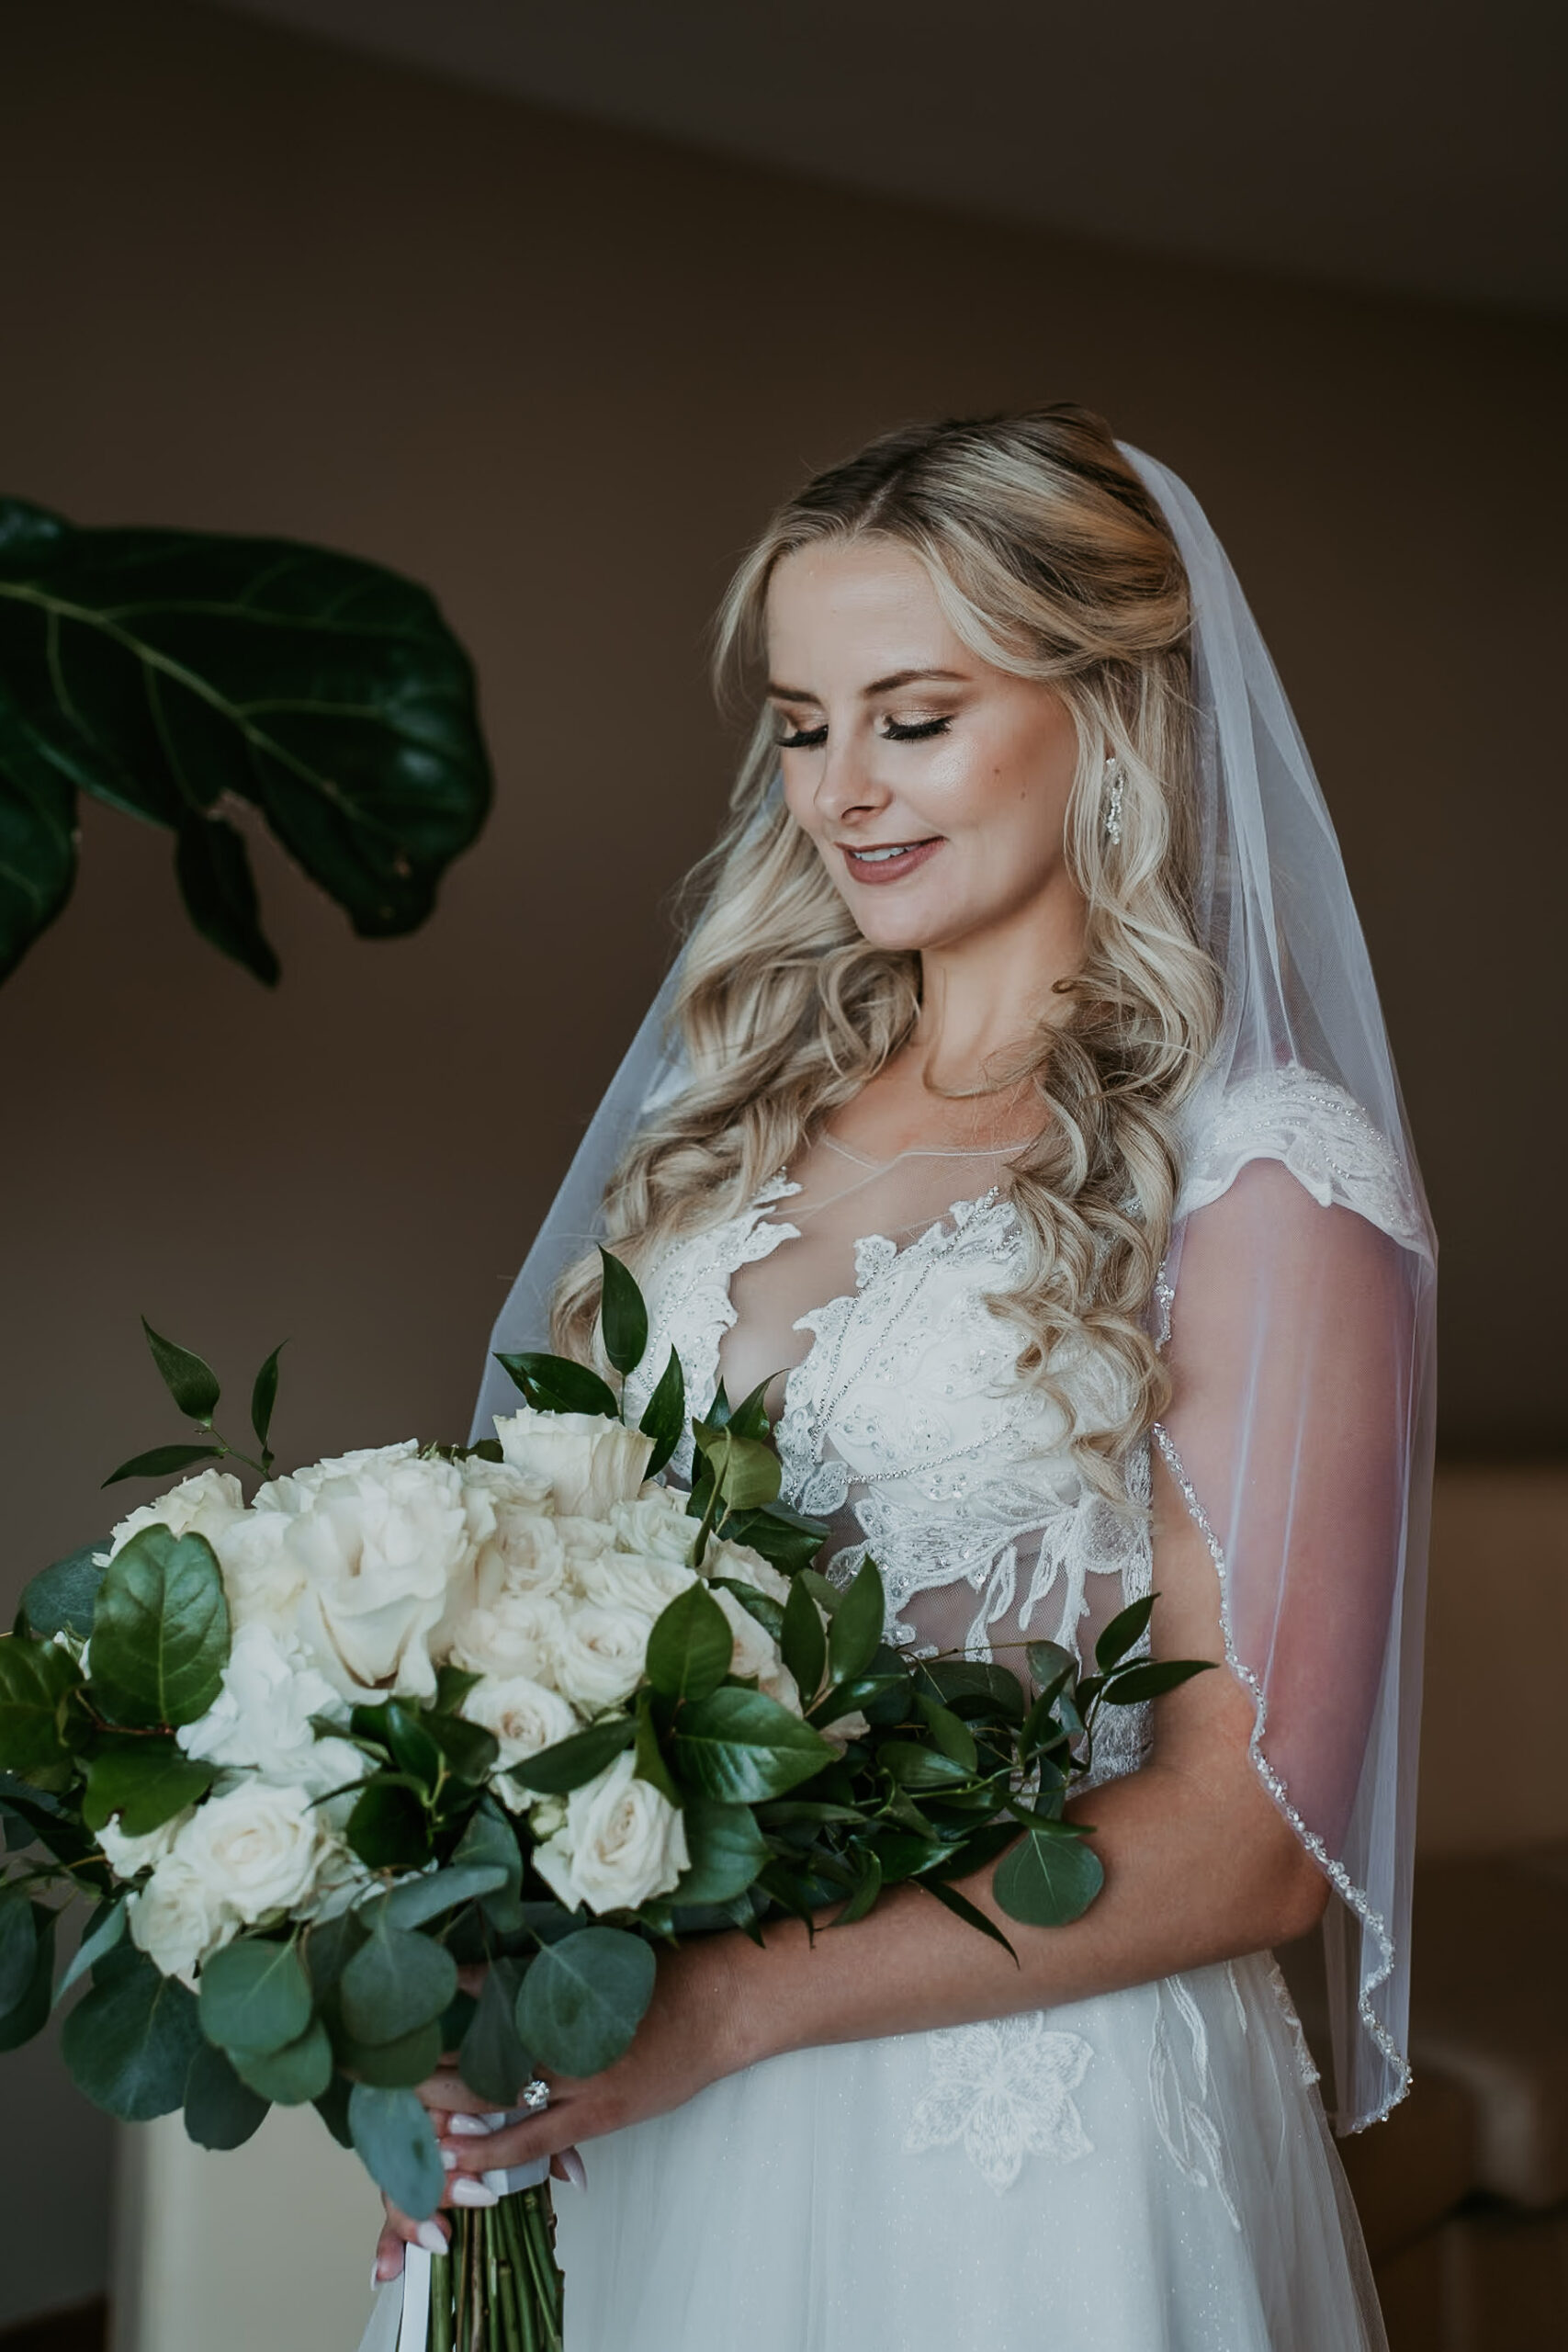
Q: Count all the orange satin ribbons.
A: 0